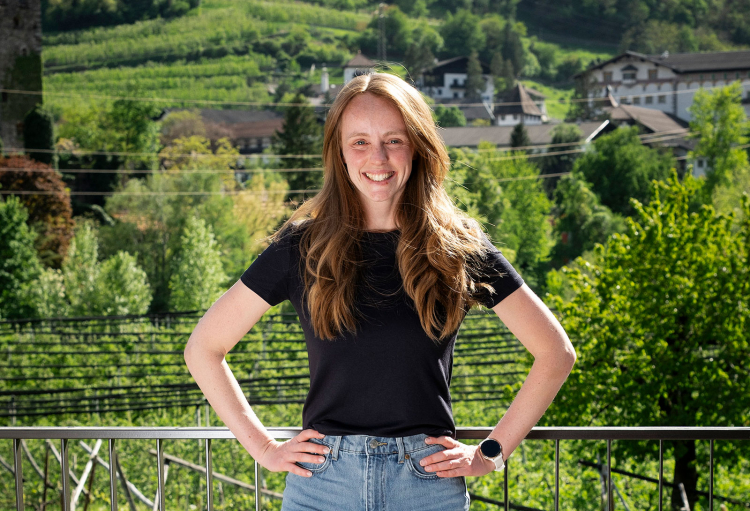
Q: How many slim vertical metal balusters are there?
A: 11